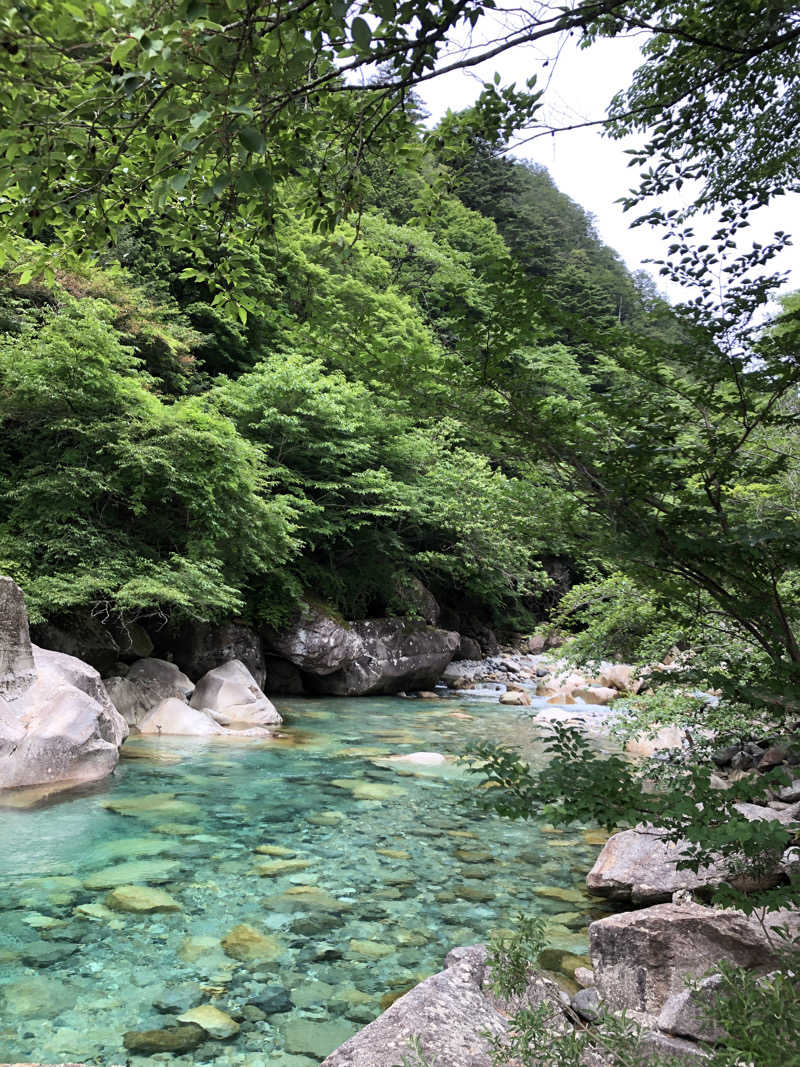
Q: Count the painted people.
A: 0